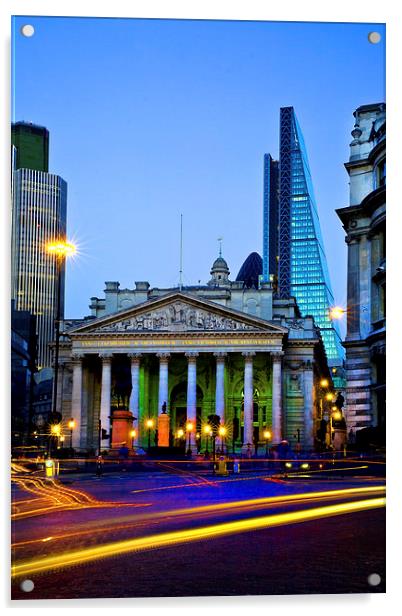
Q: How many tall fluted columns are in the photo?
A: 8